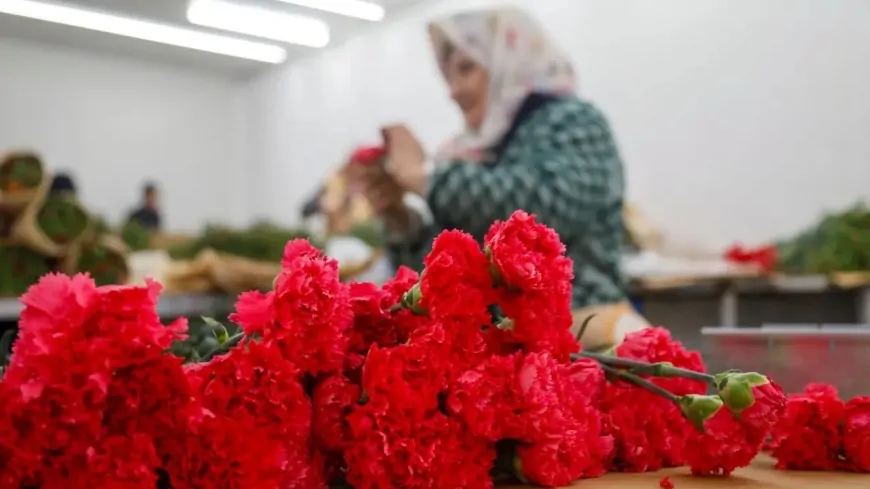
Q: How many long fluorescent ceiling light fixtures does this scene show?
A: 3